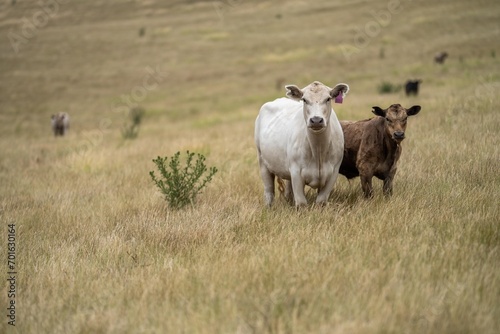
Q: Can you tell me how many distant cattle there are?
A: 3